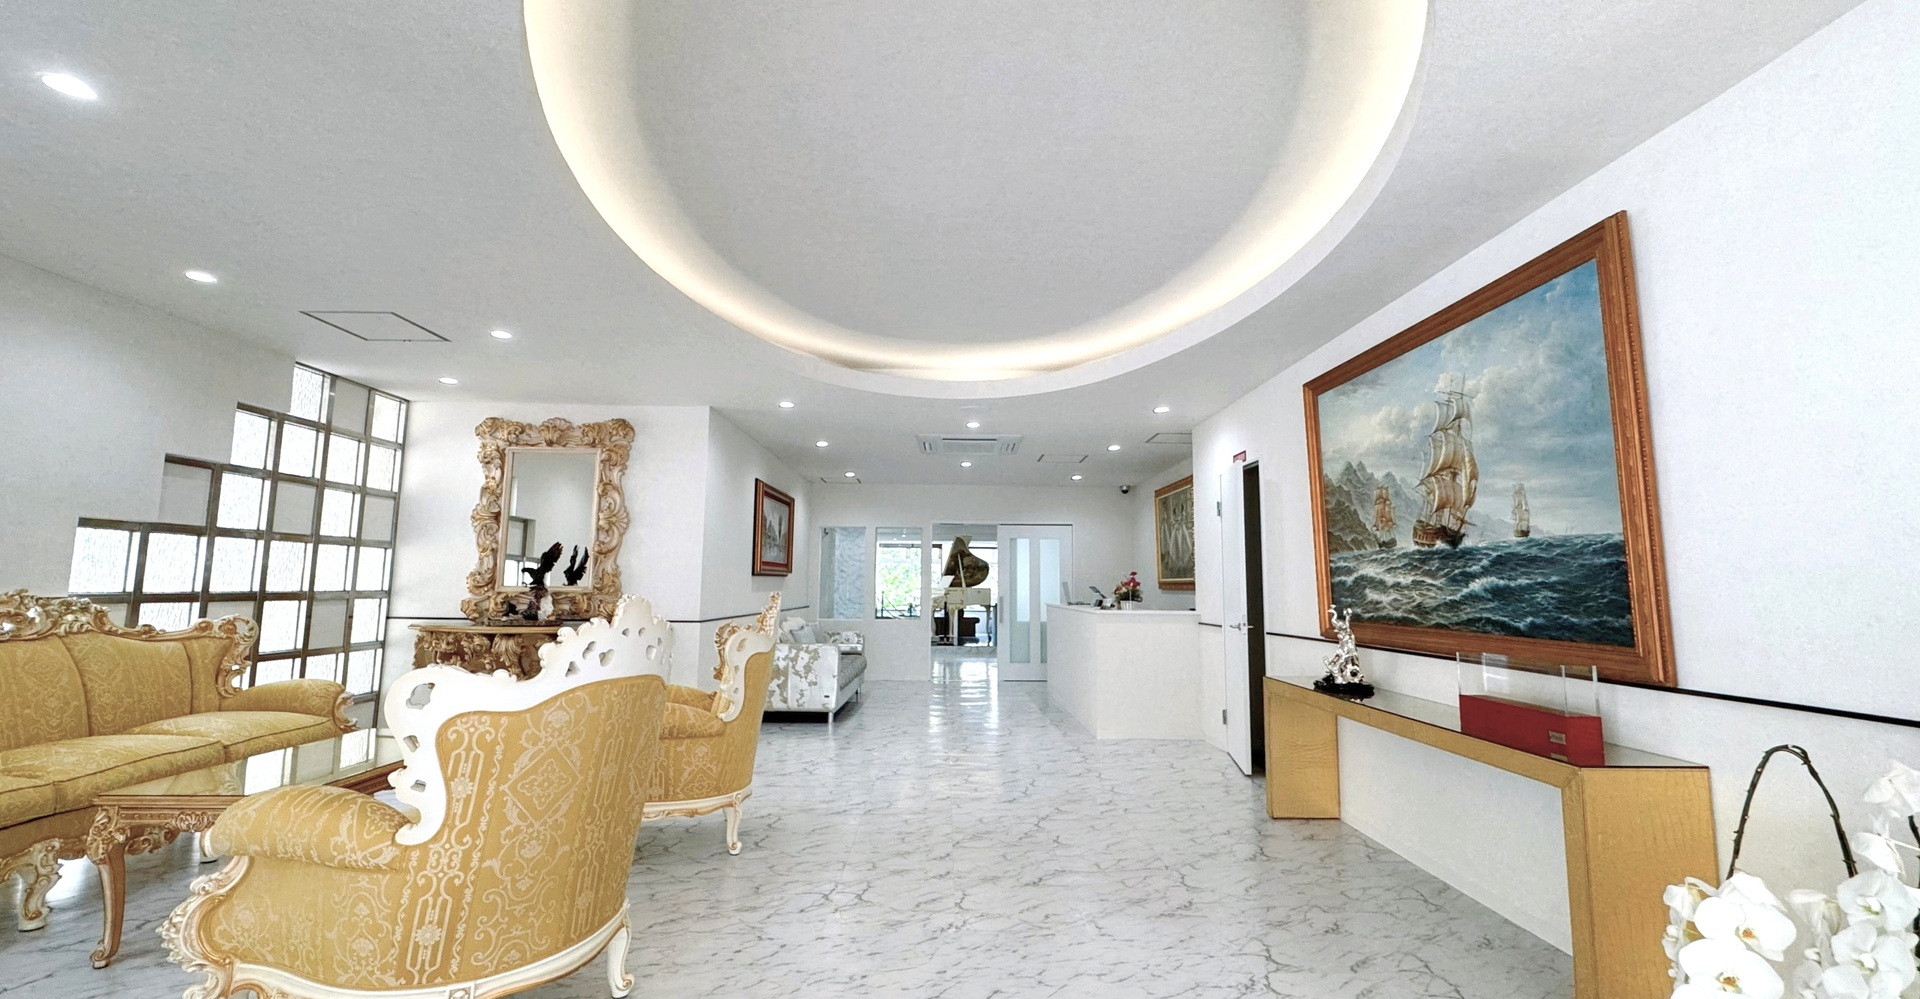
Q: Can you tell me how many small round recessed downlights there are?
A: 12